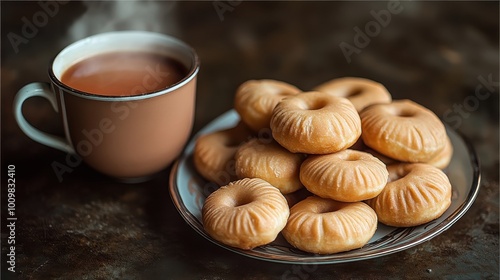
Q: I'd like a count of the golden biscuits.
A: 11